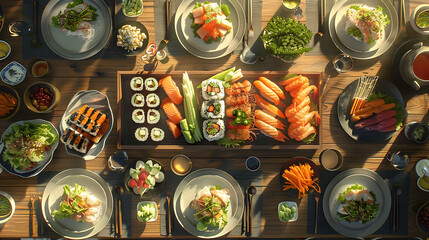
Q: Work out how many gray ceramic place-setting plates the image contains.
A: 6